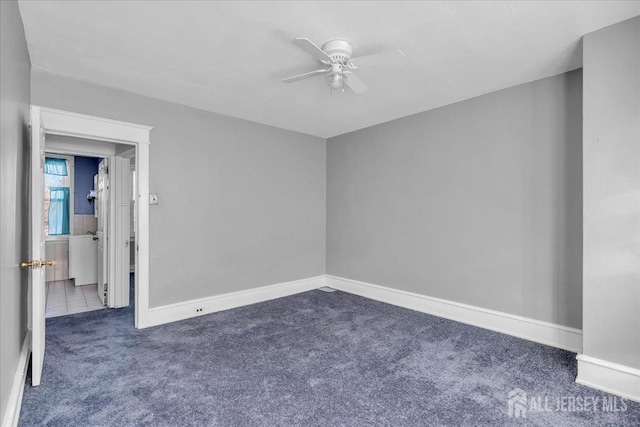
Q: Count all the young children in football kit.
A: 0